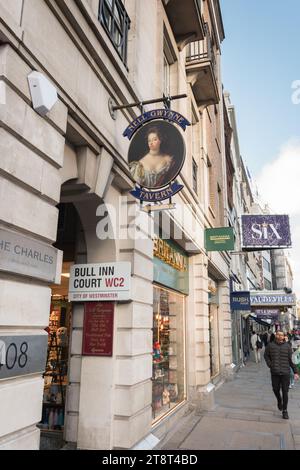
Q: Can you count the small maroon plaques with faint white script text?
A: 1